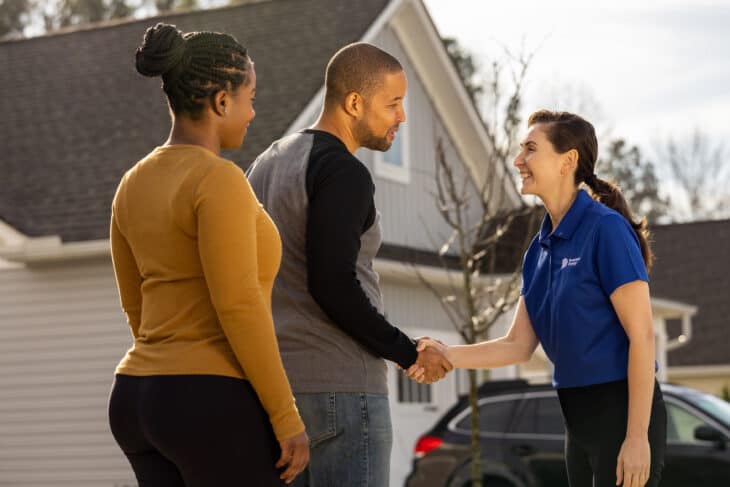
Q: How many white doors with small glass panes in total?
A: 1